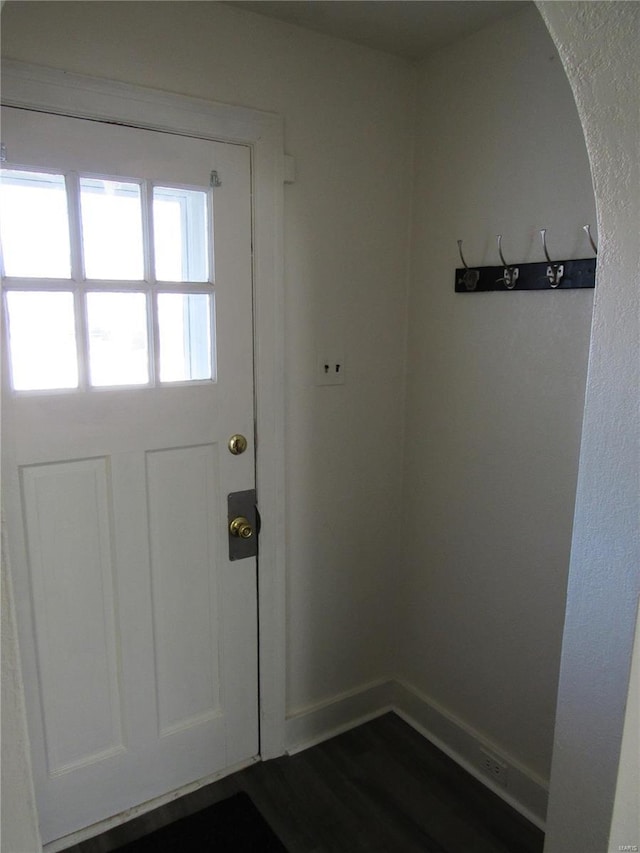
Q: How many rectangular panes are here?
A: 6